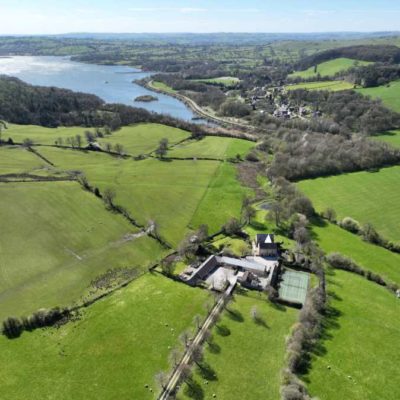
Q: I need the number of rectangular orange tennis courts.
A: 0